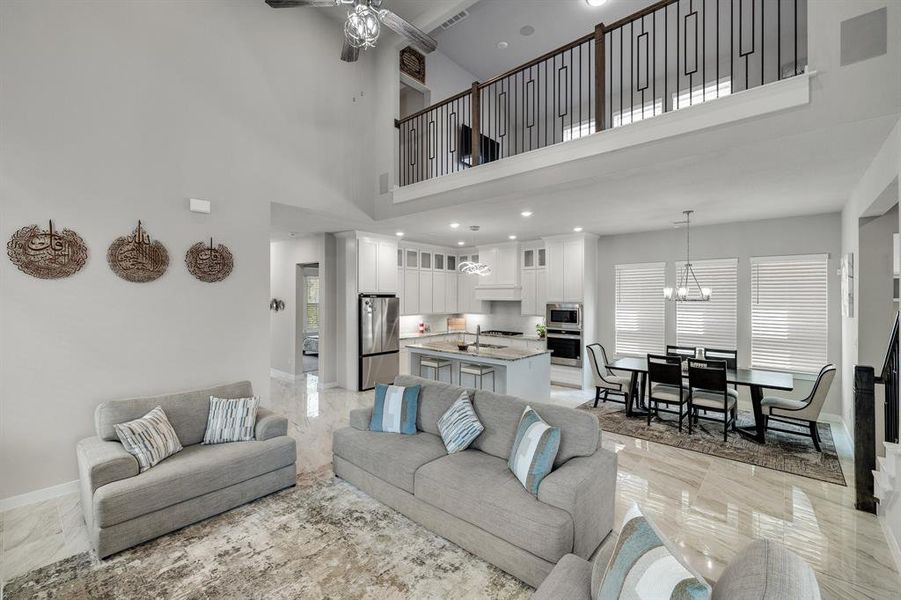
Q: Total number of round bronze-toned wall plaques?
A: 3